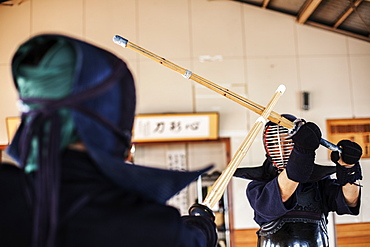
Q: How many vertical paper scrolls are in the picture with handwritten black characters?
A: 1